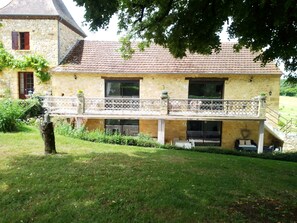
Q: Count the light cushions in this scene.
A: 2